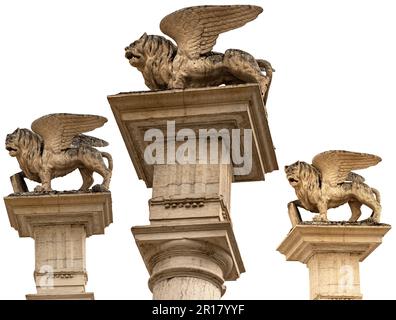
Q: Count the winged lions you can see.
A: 3